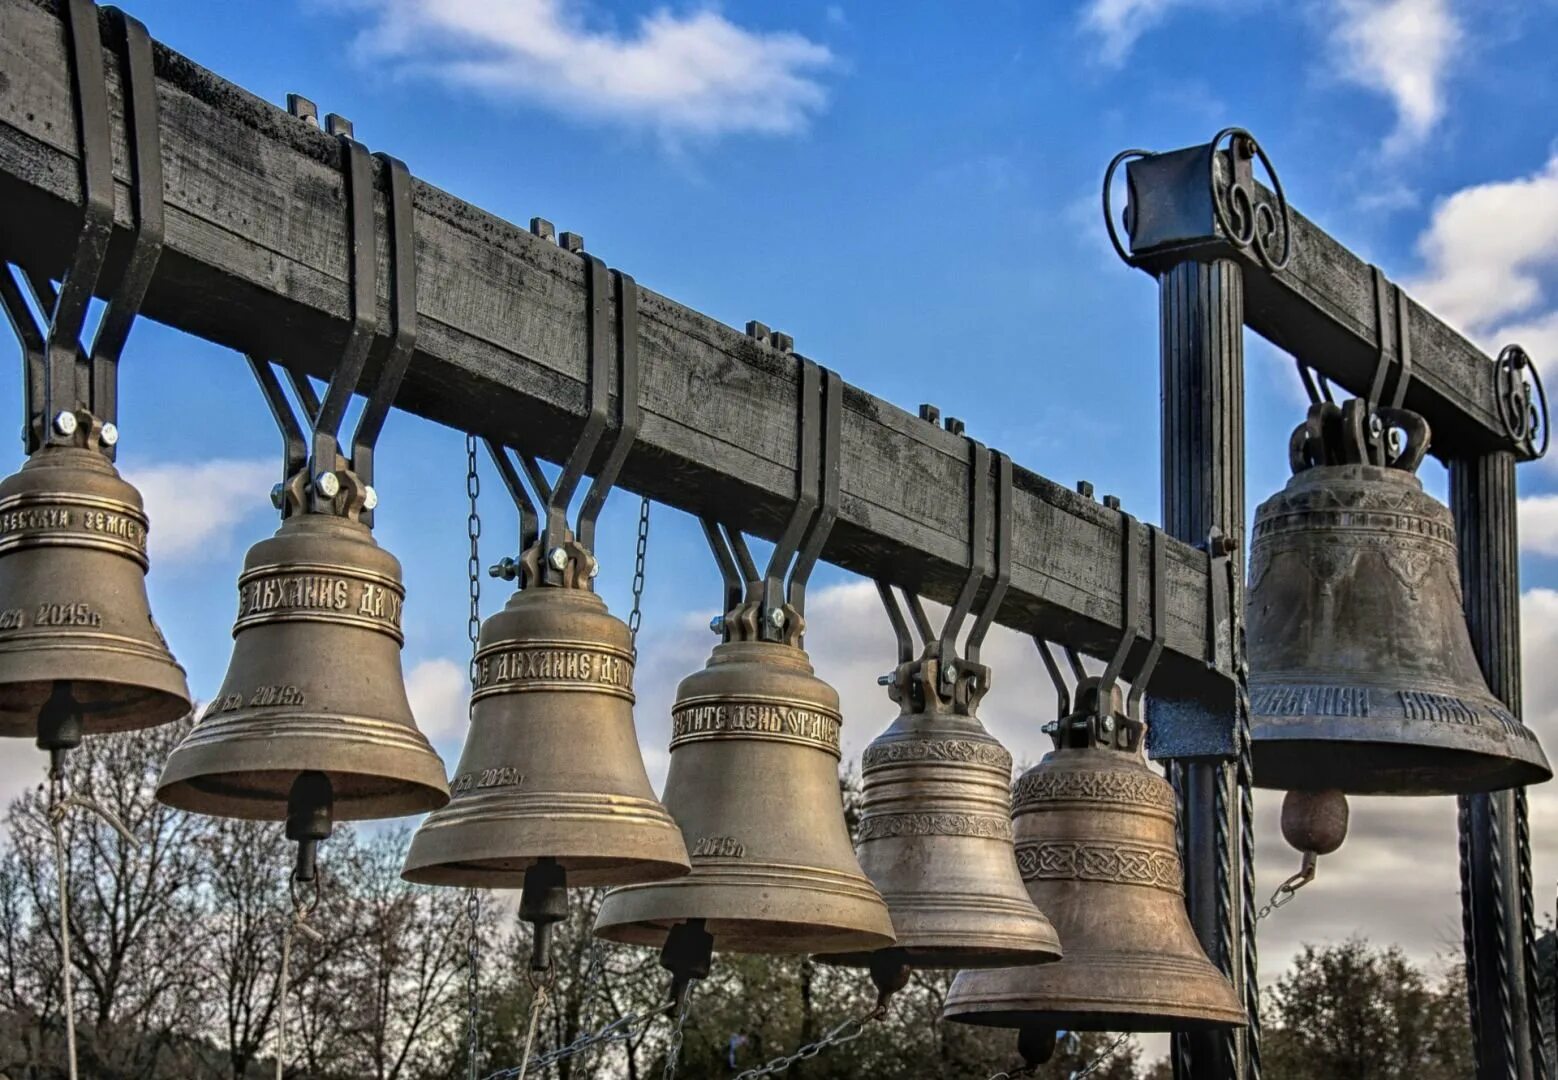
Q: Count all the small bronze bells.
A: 6